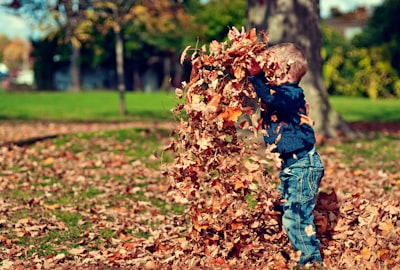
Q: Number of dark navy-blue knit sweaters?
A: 1